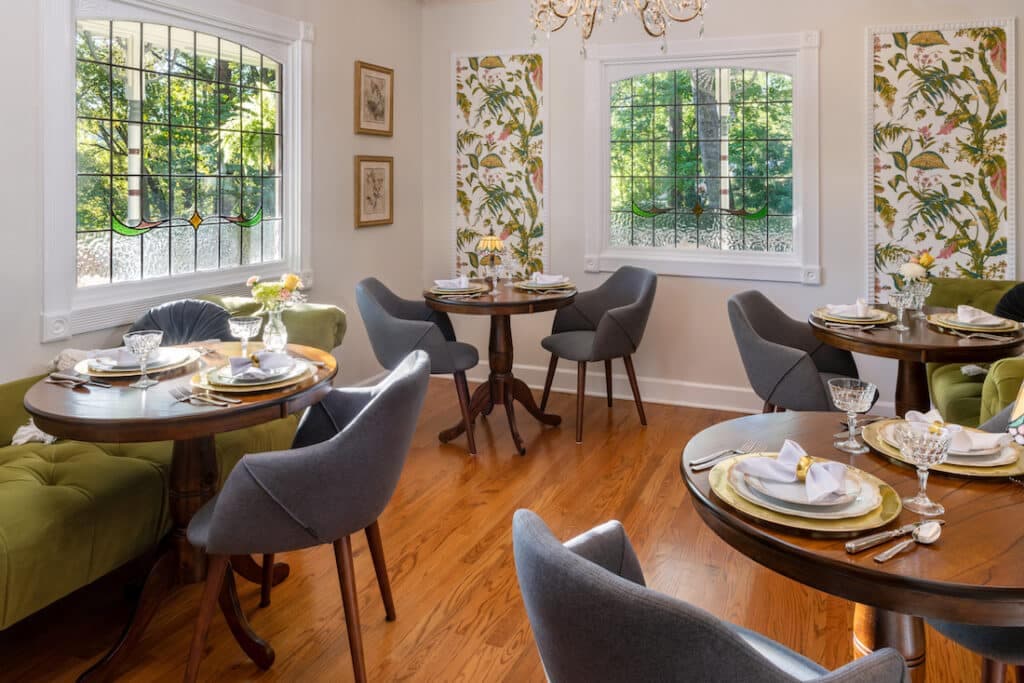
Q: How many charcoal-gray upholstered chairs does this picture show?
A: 6